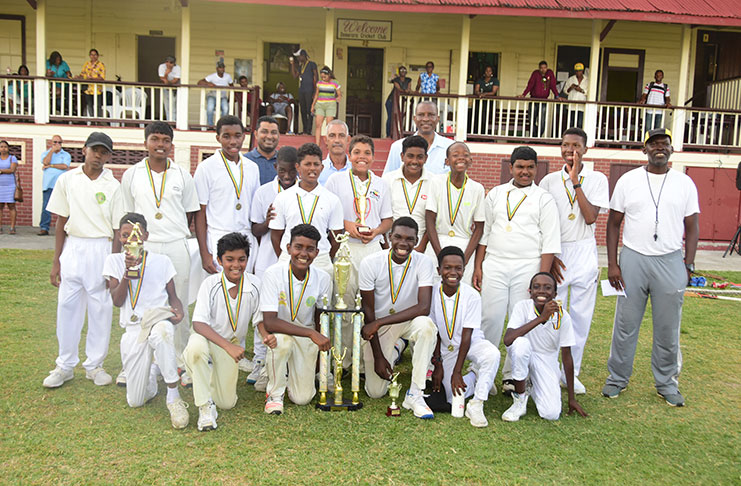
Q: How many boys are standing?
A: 10